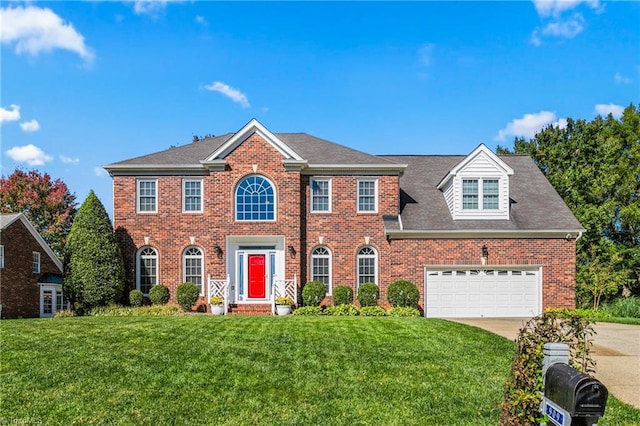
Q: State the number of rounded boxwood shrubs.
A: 7